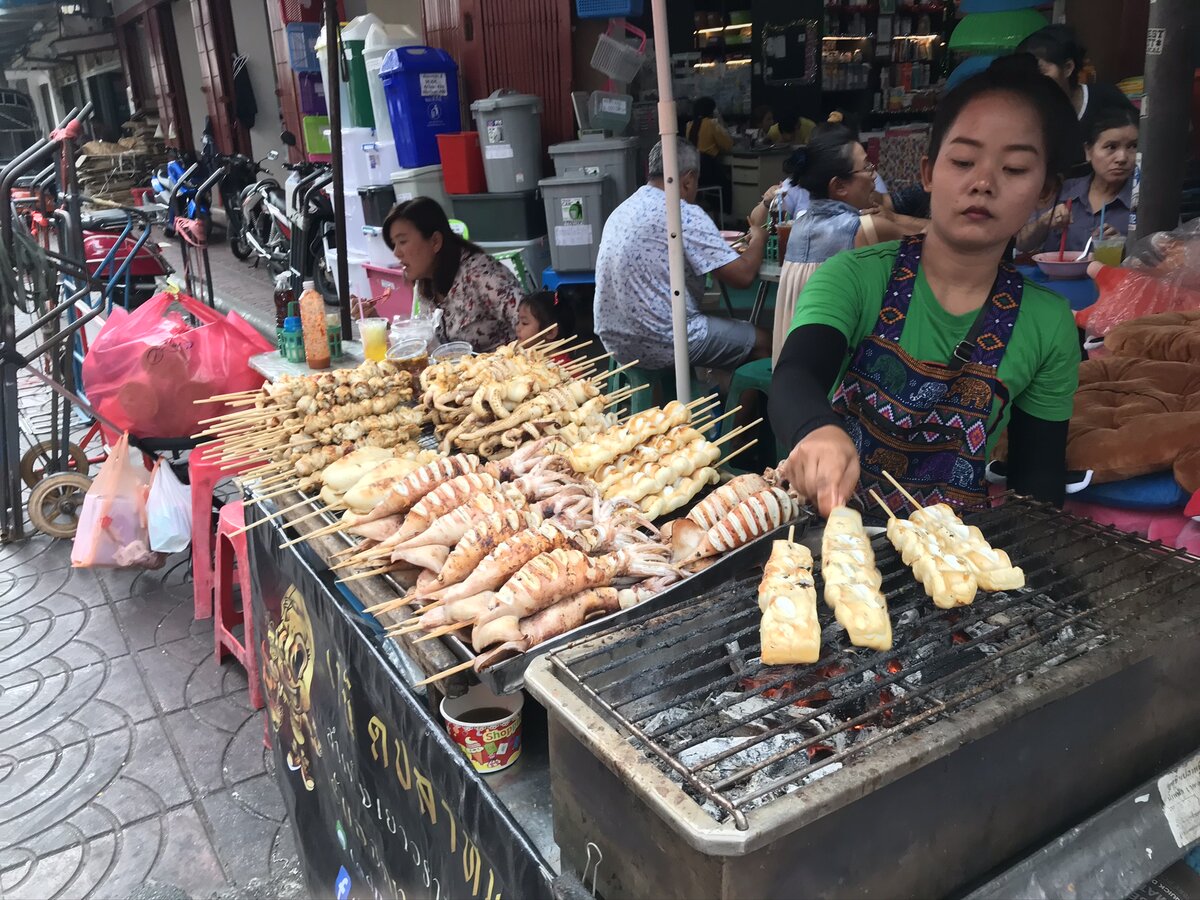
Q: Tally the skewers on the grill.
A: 4